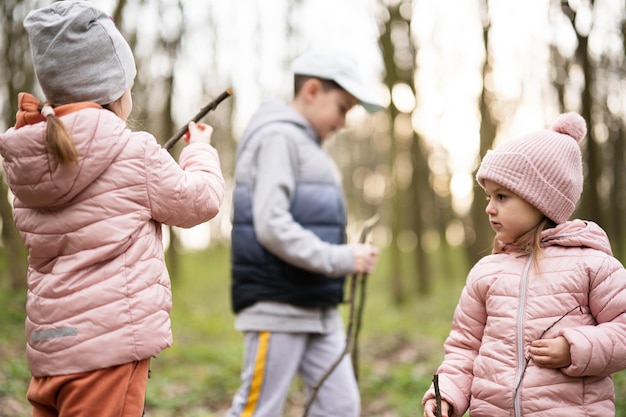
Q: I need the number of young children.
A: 3